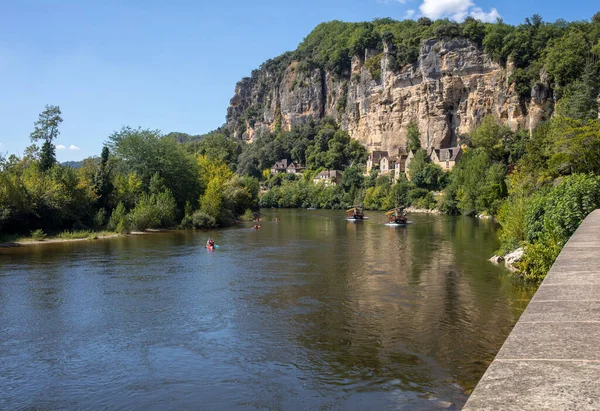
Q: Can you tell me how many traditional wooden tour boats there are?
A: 2